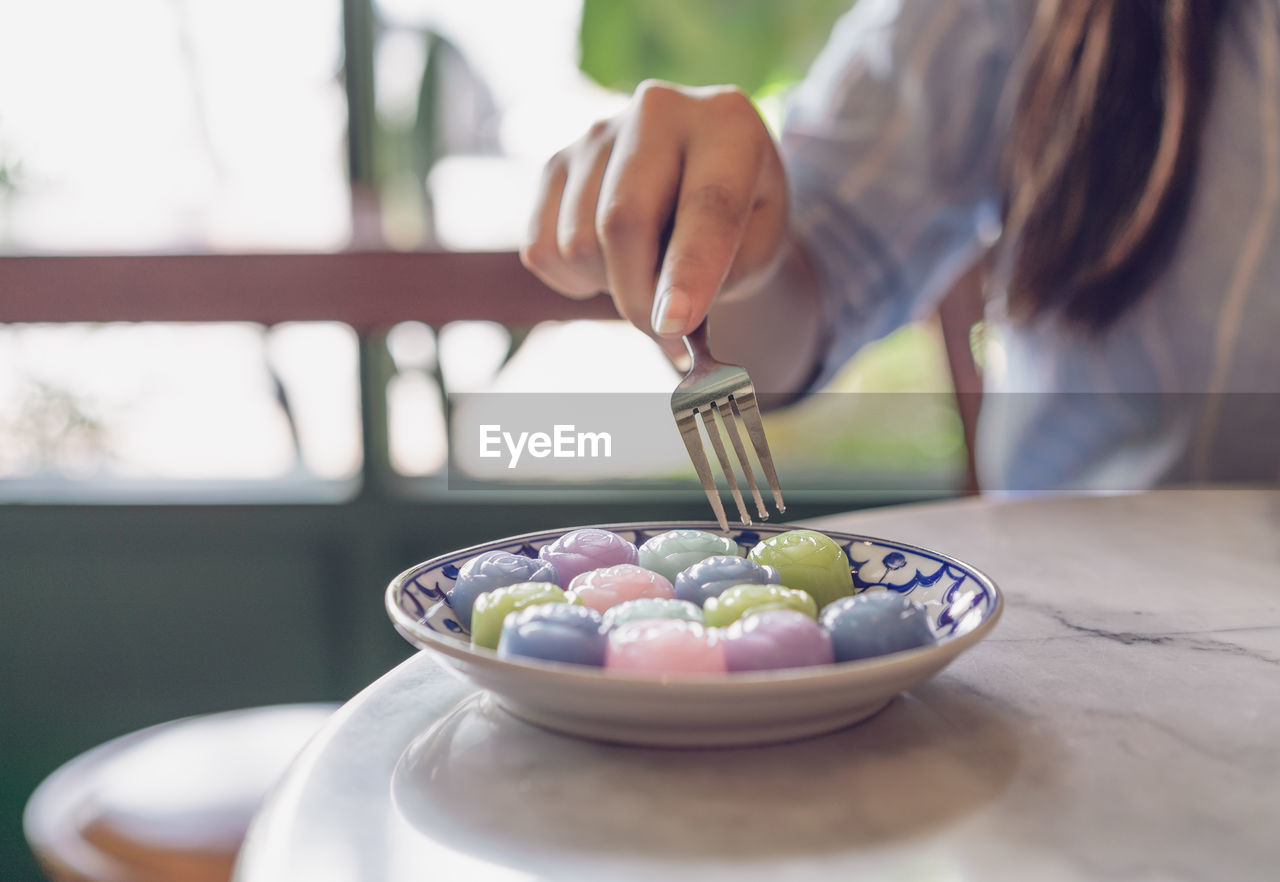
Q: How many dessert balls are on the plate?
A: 13